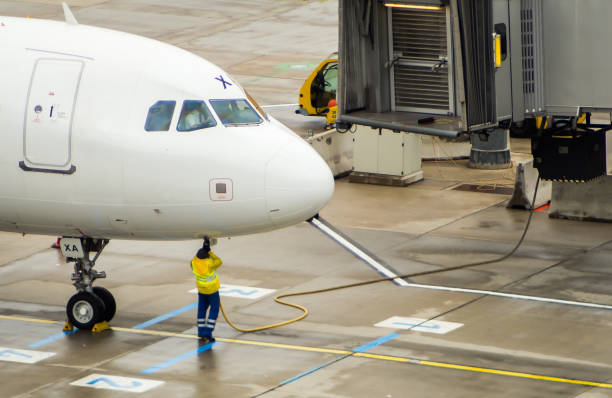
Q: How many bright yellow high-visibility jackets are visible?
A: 1